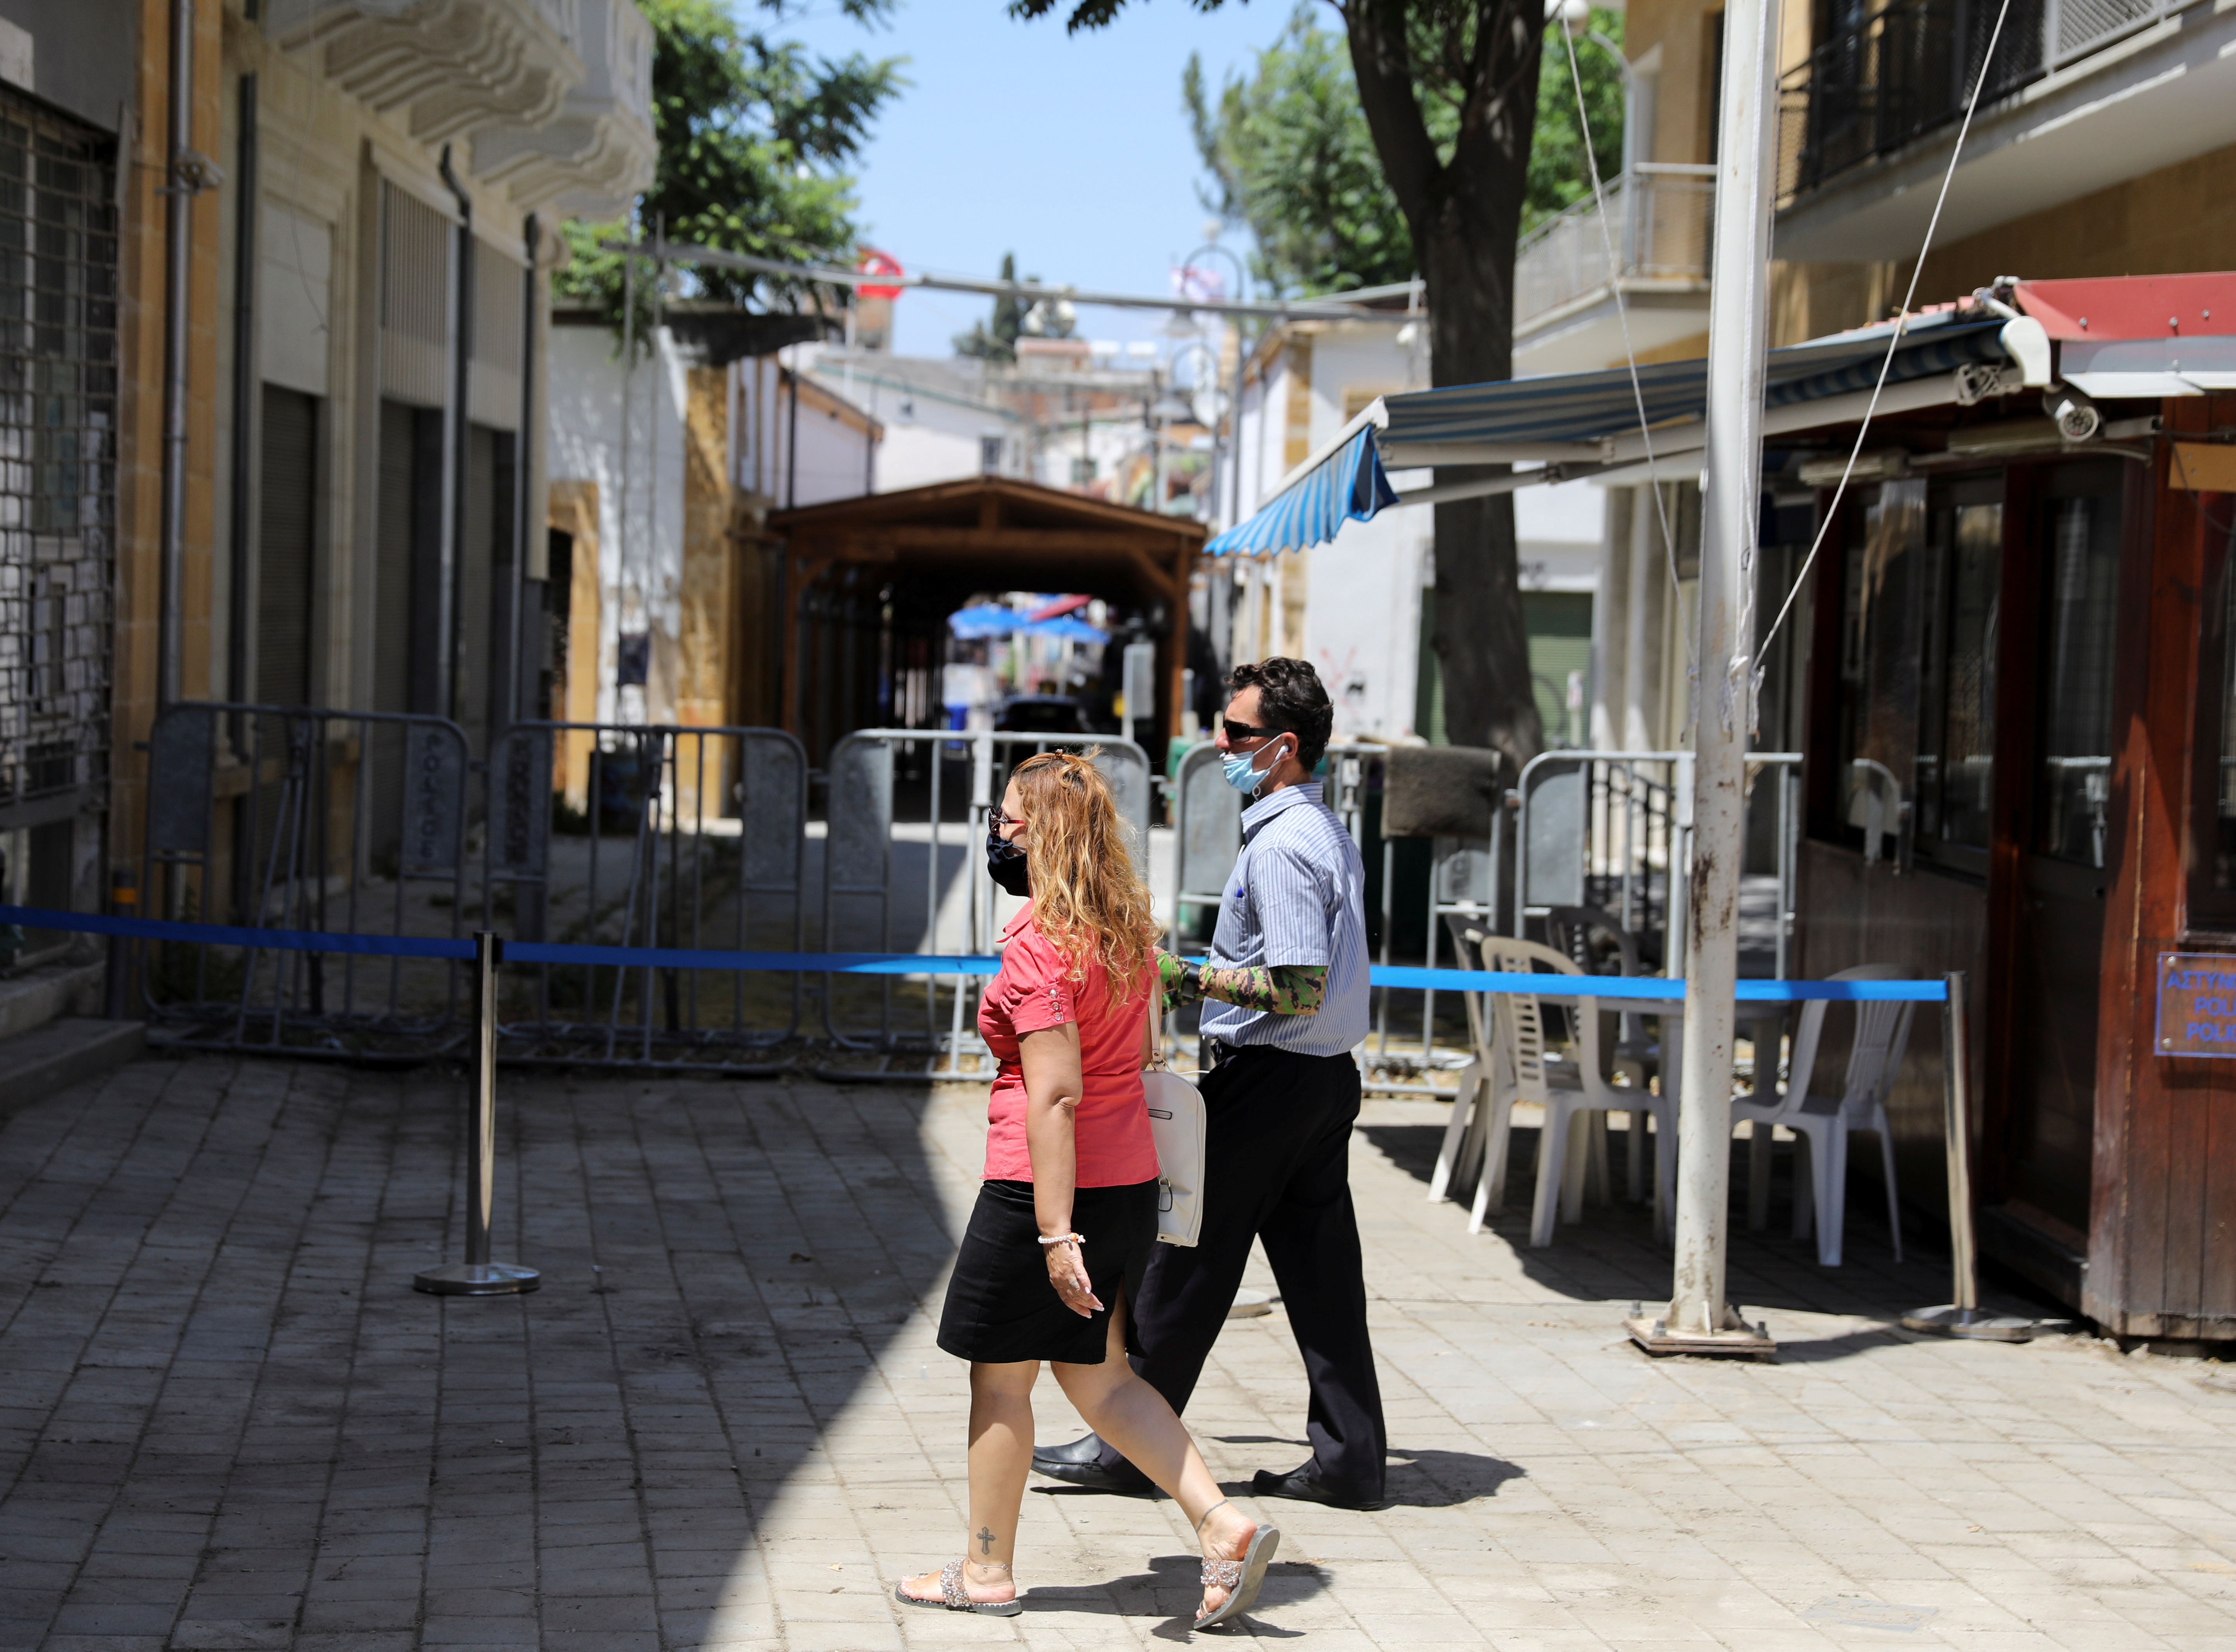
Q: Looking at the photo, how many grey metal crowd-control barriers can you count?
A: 5